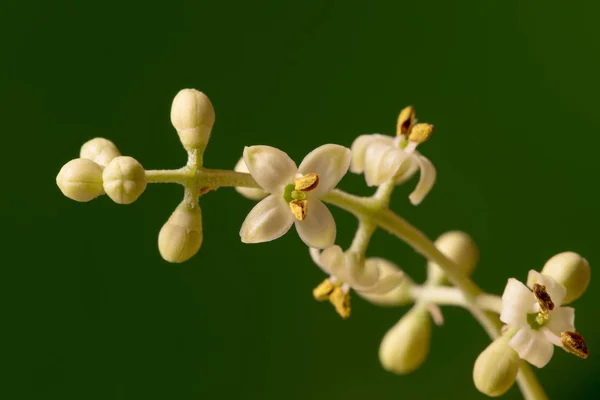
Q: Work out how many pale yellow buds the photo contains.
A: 11